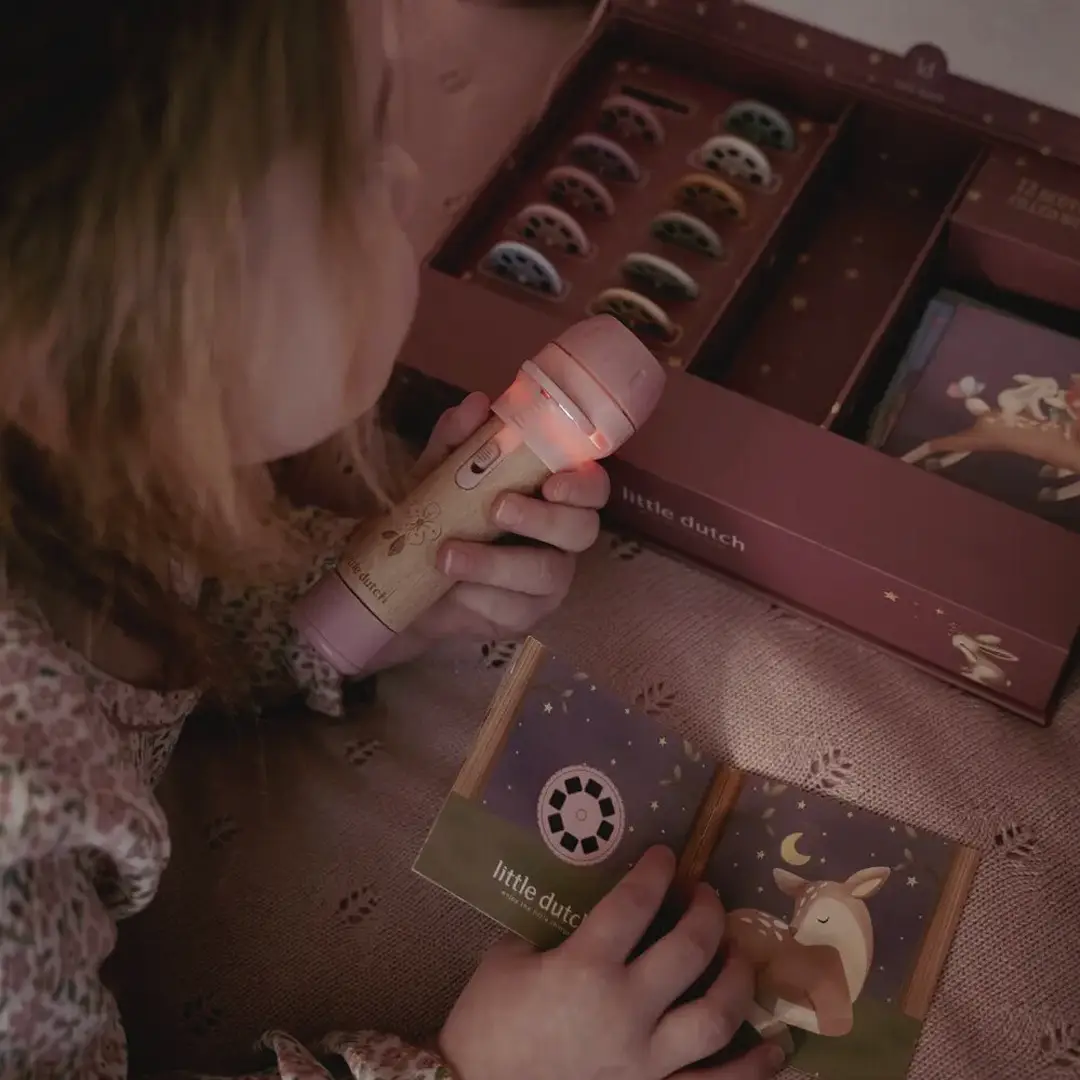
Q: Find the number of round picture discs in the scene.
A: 12